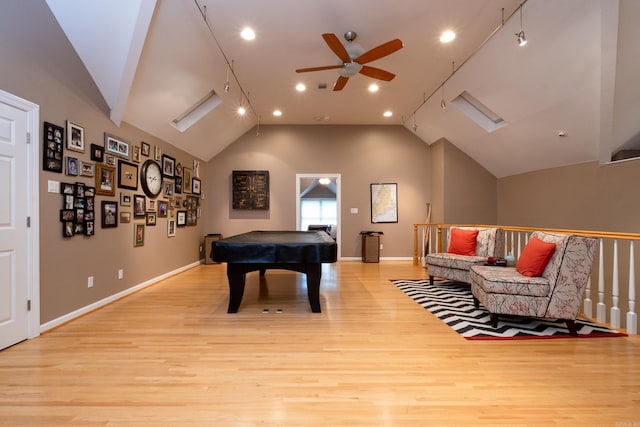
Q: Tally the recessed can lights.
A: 6